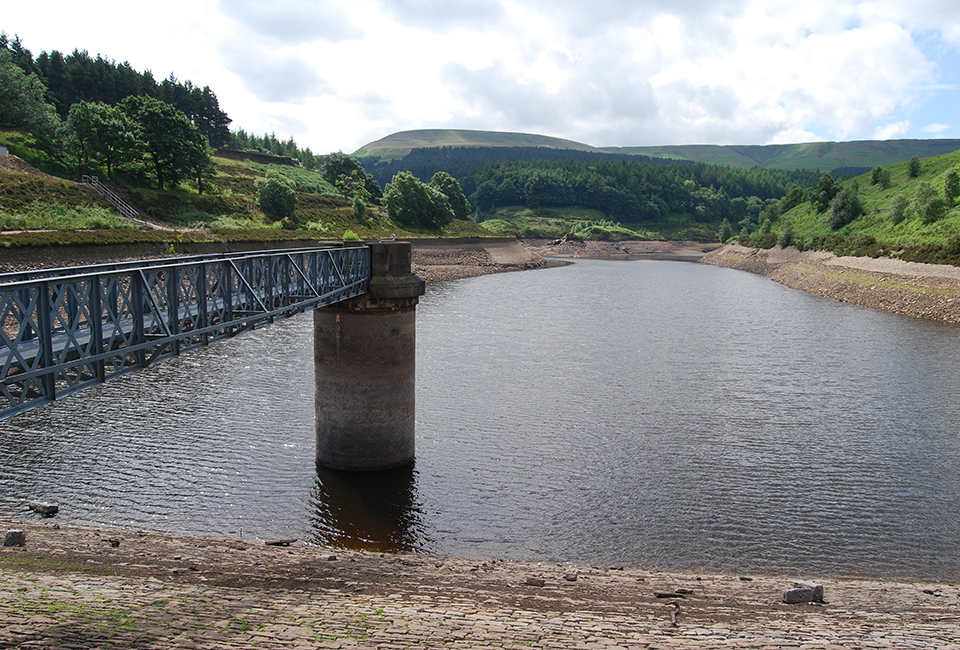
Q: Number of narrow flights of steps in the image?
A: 1